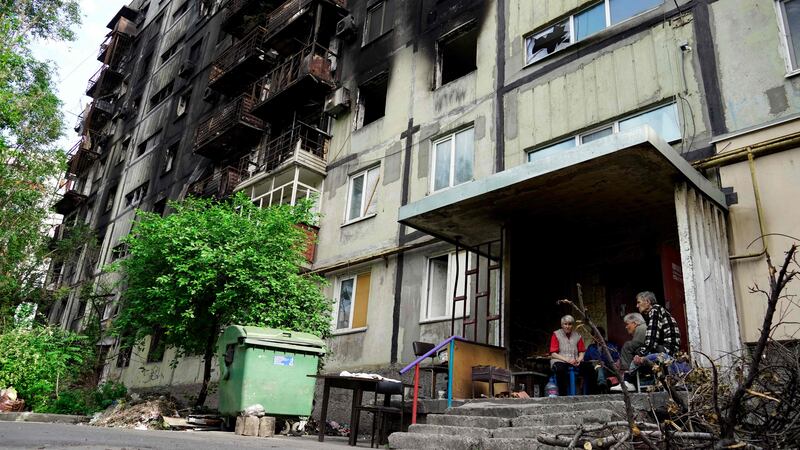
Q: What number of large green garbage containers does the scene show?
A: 1